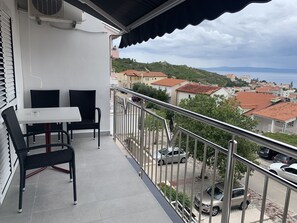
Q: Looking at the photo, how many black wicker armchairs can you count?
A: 3